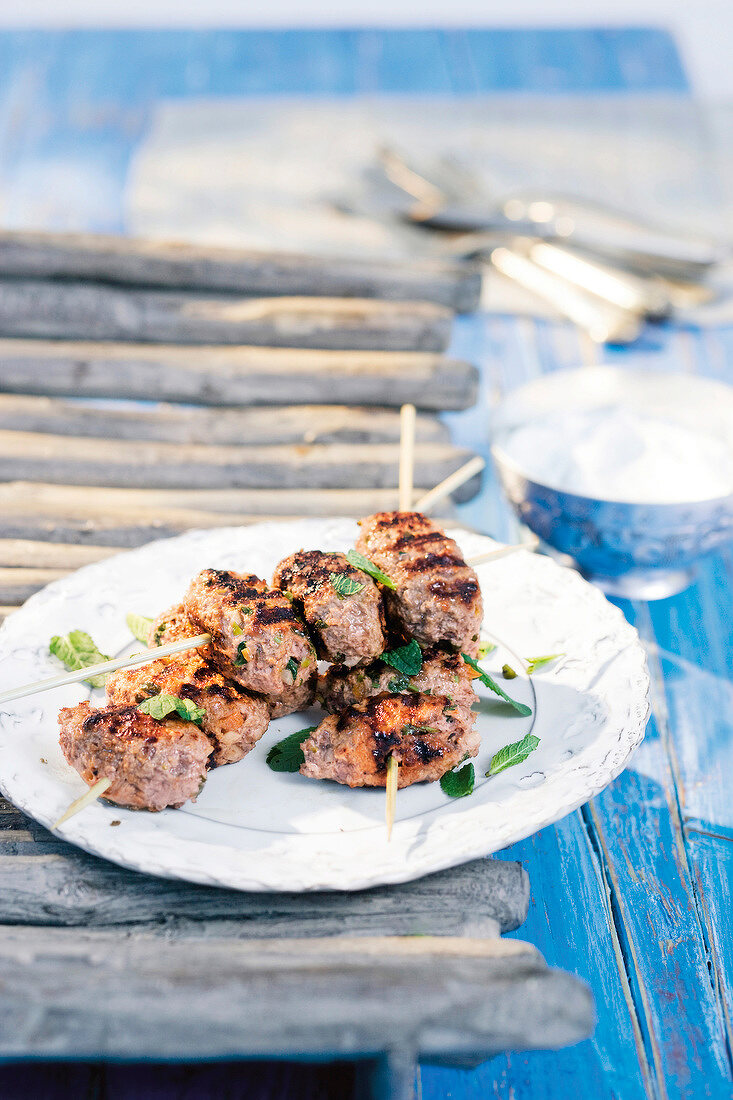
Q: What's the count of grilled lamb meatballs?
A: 8